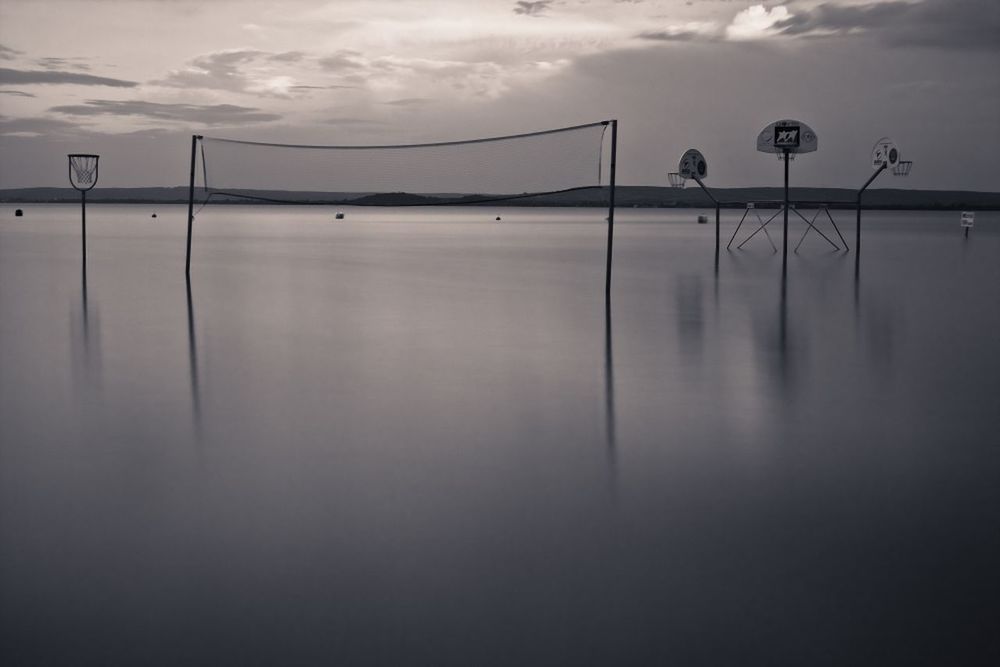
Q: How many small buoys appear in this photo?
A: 5